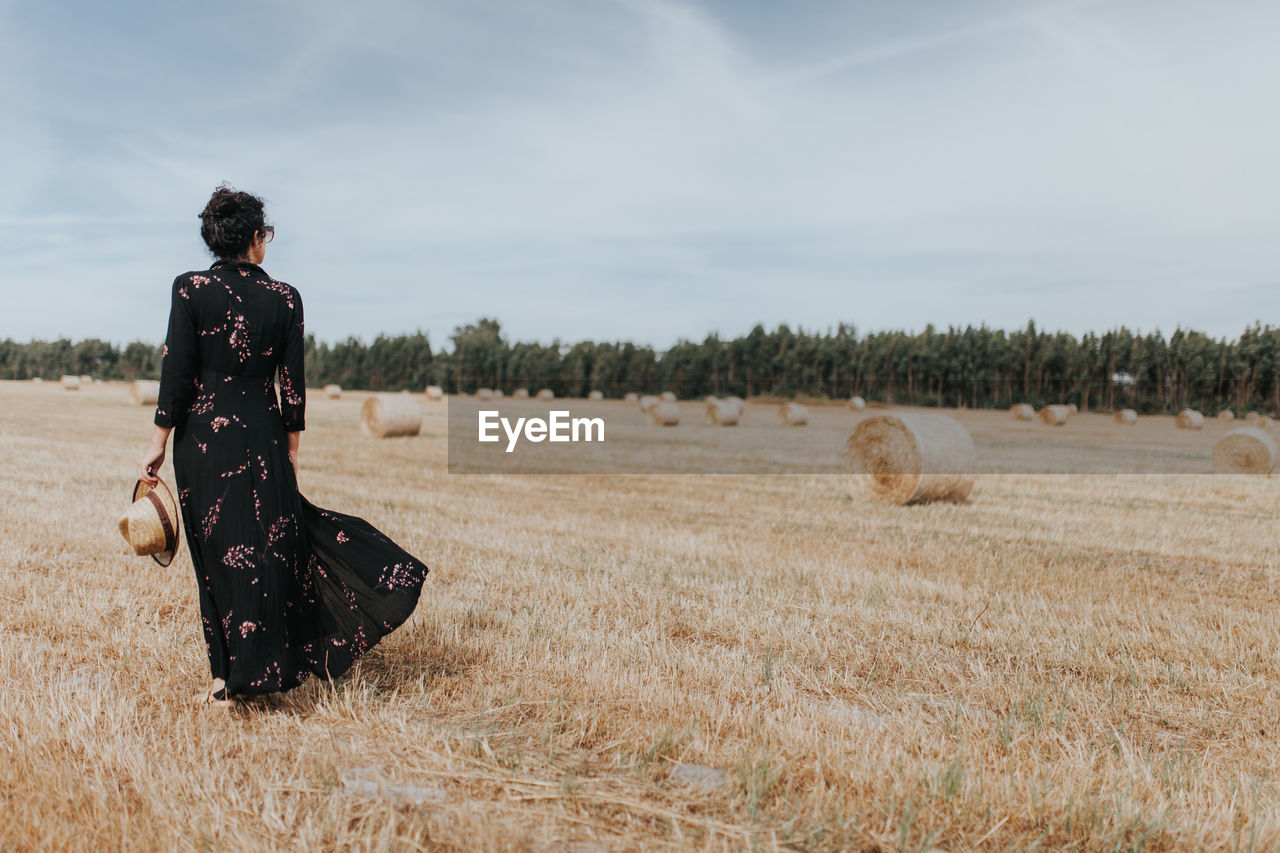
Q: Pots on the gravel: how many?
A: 0